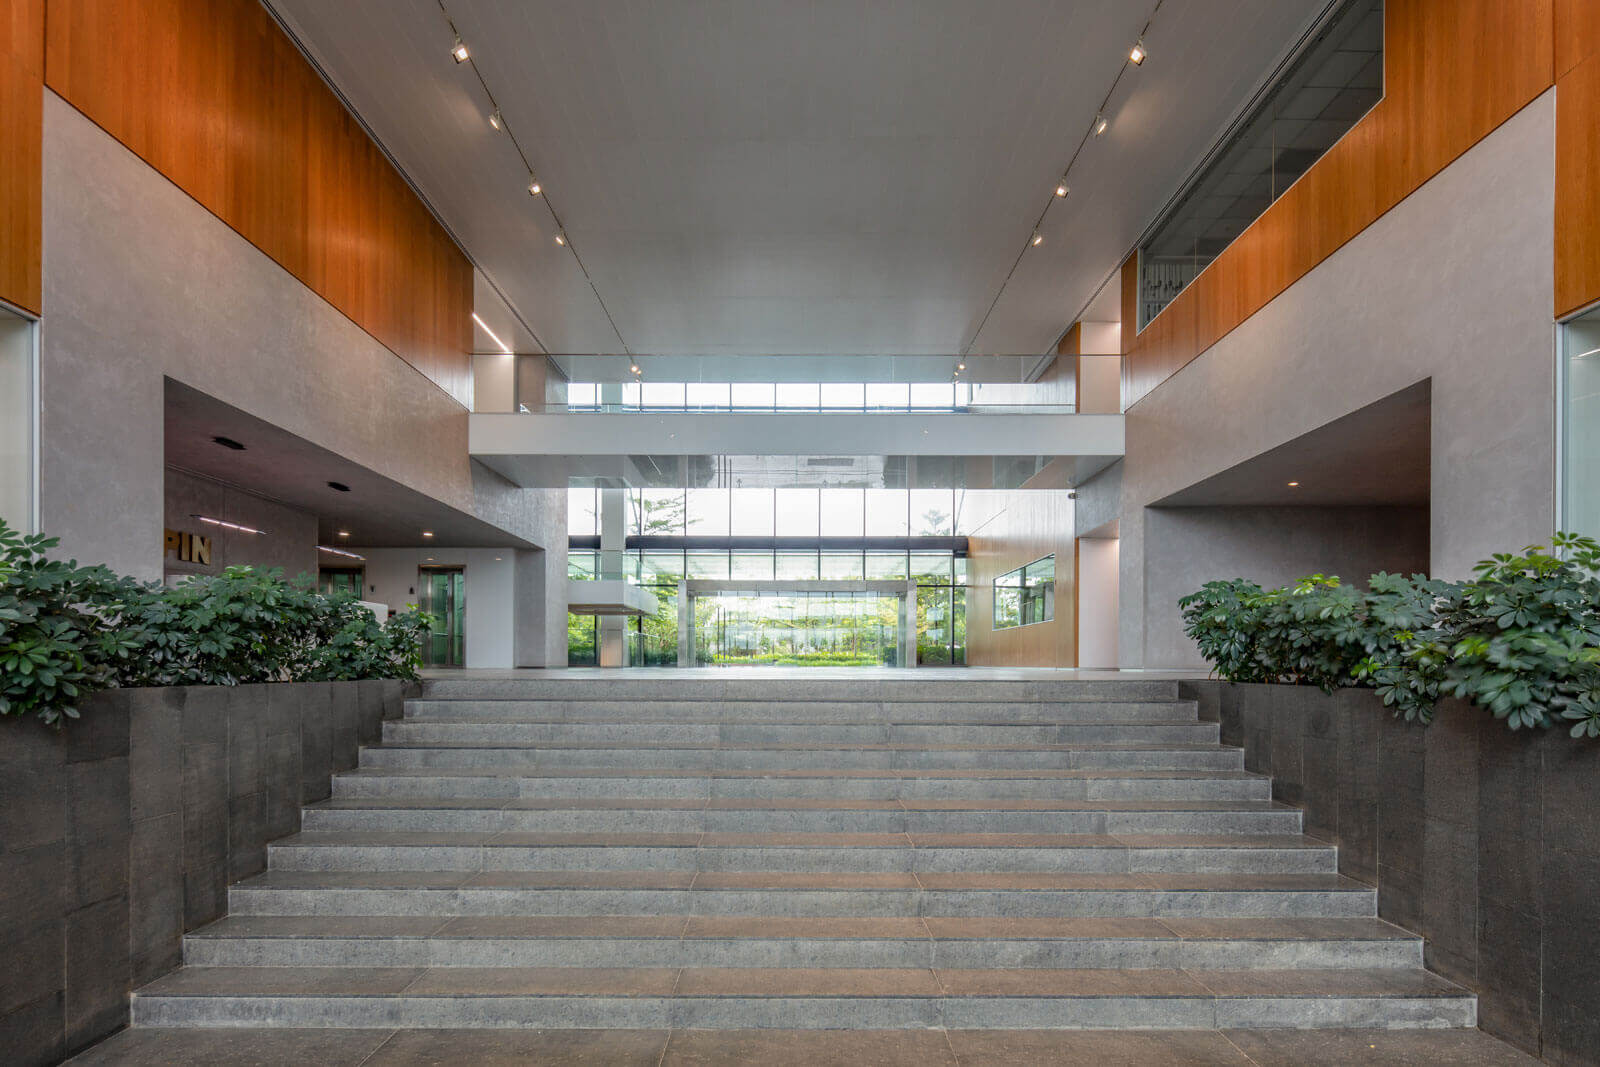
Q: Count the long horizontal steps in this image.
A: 10